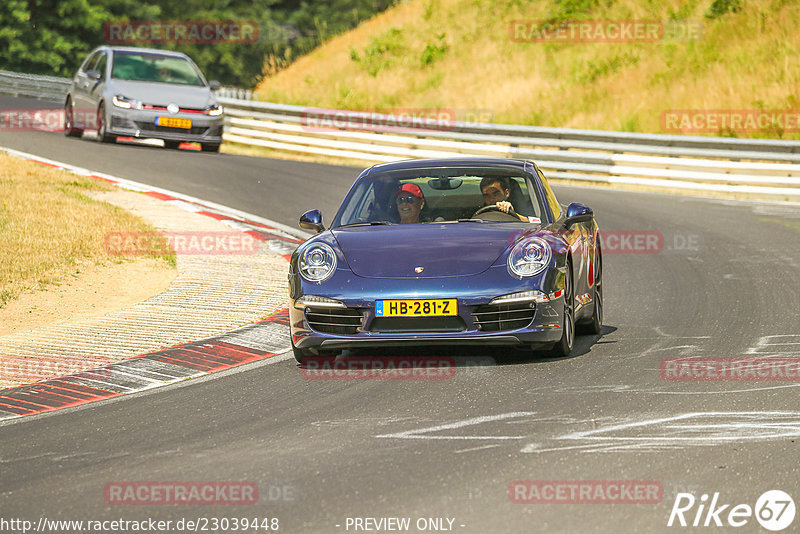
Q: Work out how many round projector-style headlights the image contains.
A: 2